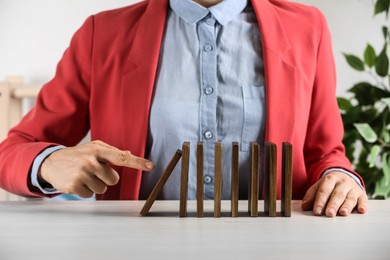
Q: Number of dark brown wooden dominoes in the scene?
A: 8